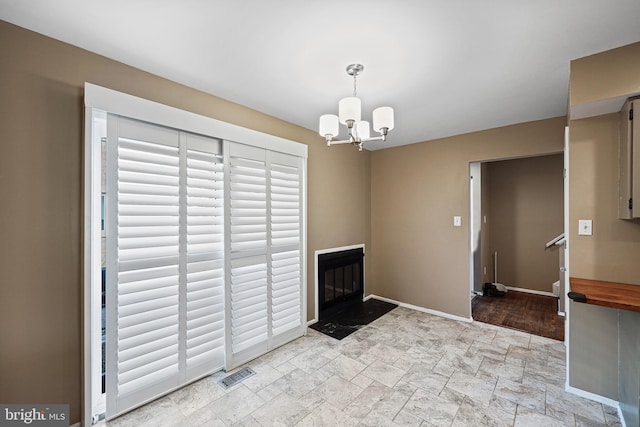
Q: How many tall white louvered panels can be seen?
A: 4